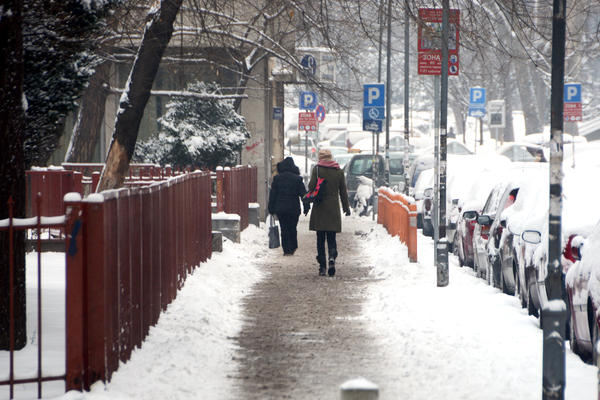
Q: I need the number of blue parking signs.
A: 4